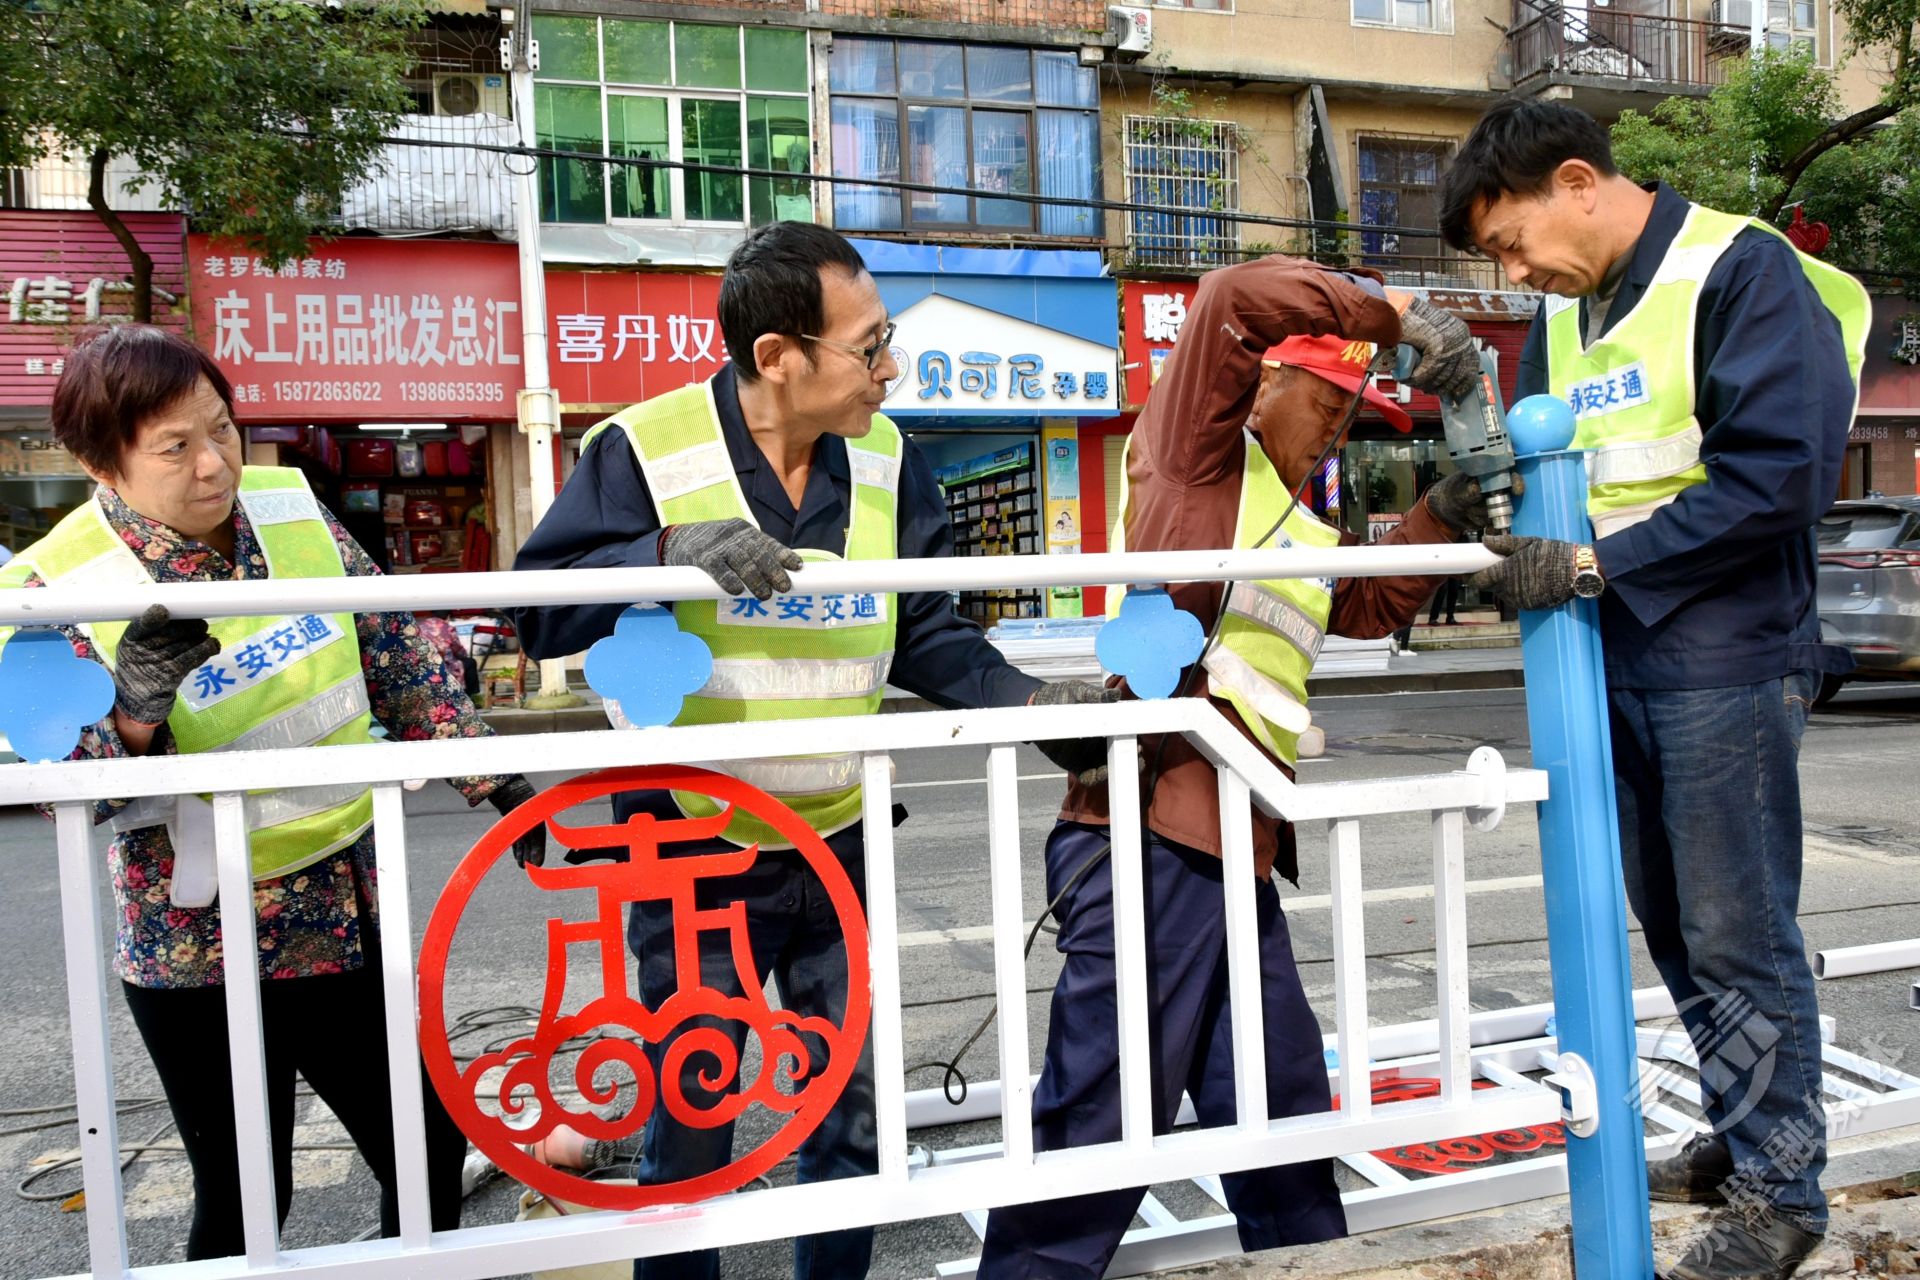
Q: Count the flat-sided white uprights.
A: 9